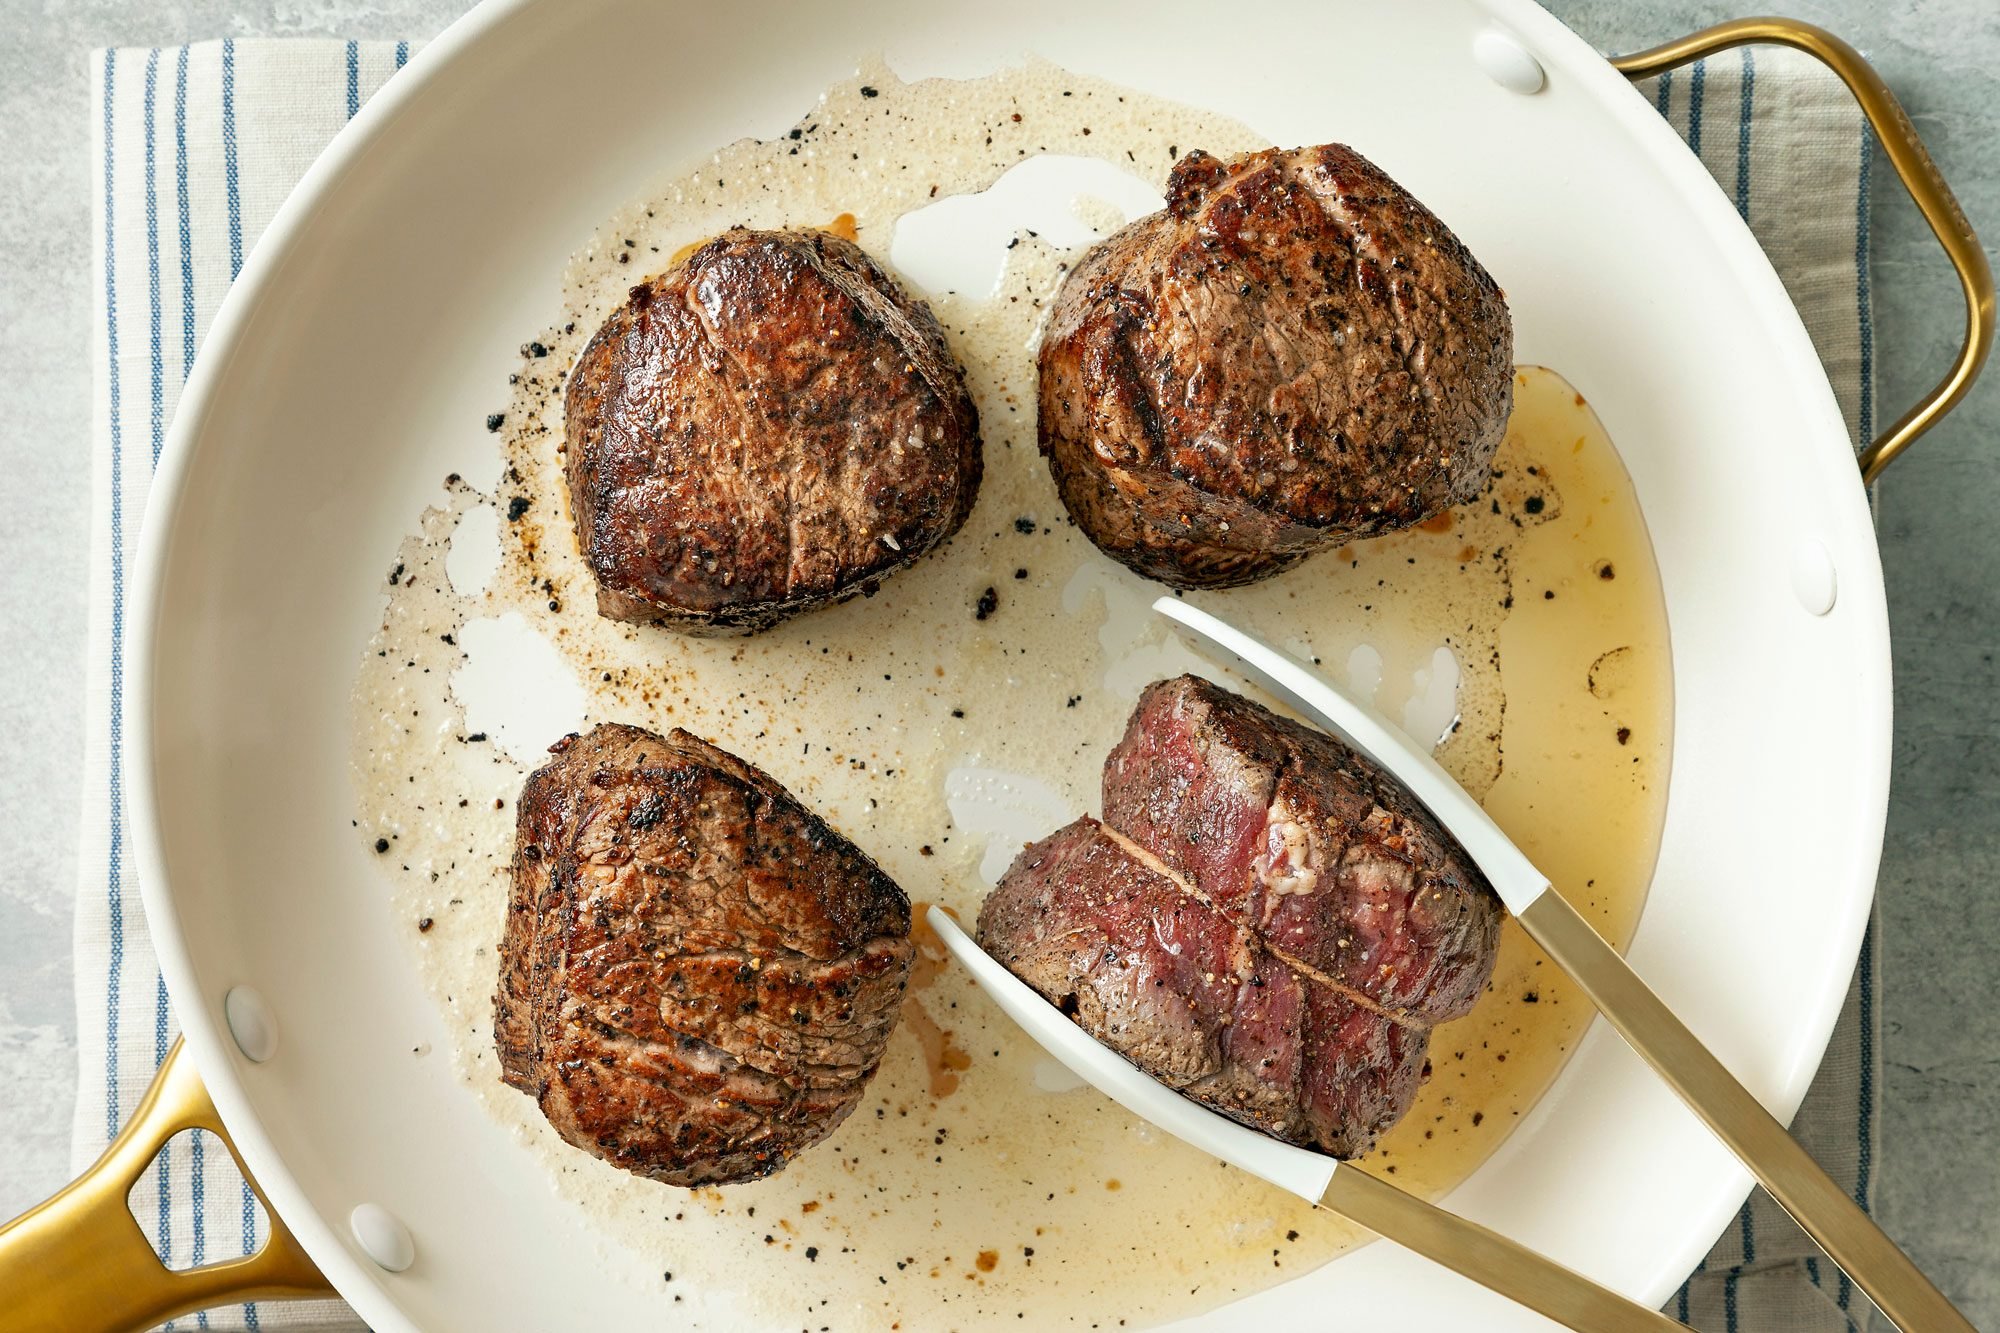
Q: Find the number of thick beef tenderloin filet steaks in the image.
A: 4